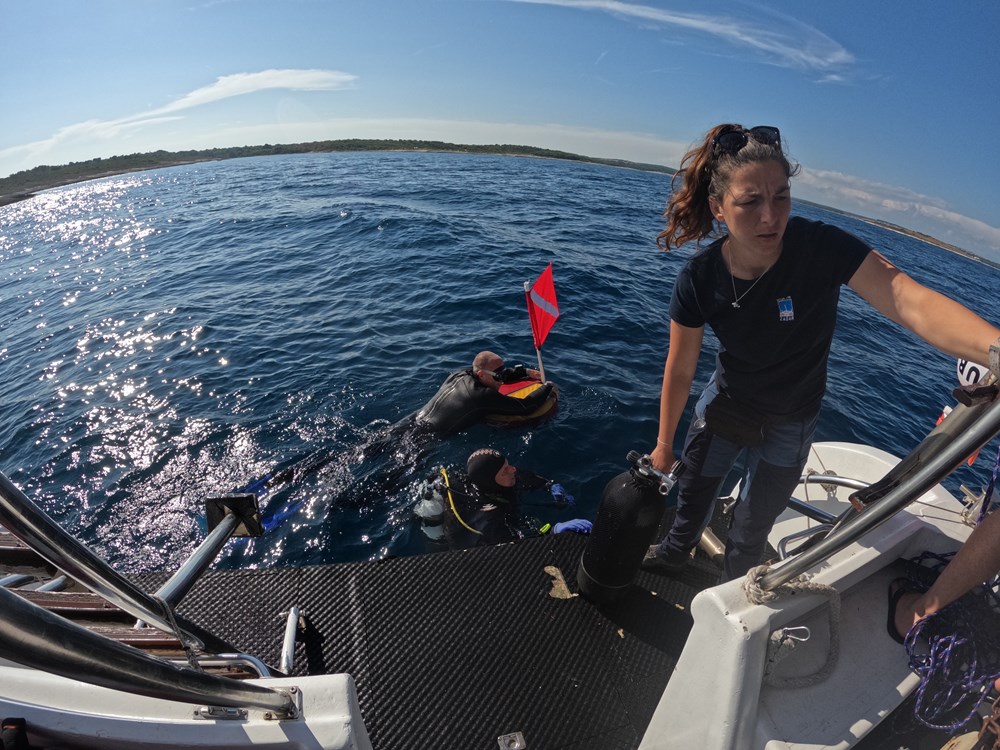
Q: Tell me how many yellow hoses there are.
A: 1